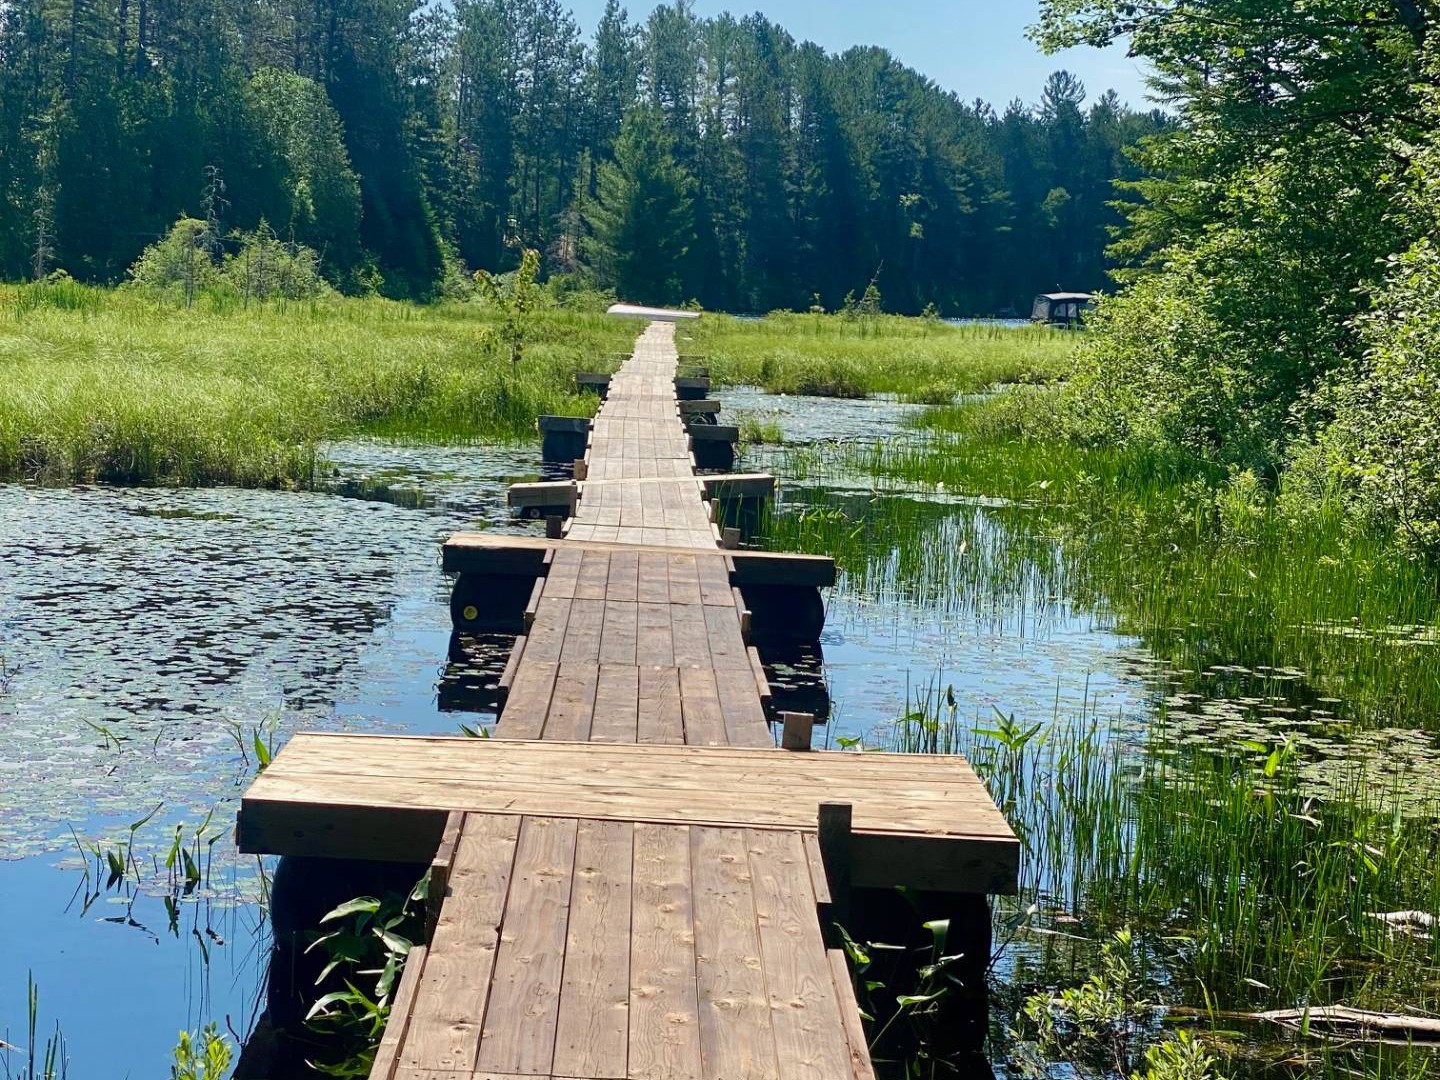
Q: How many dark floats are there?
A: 11